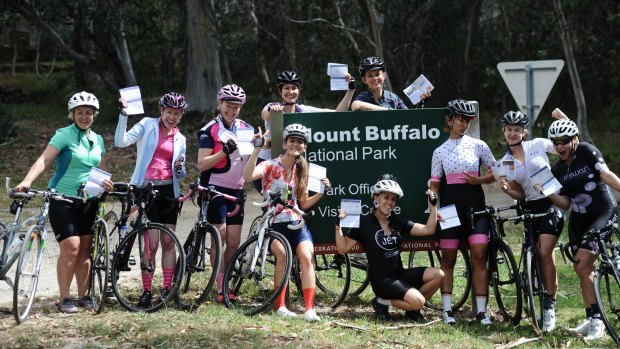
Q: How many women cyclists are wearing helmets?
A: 10